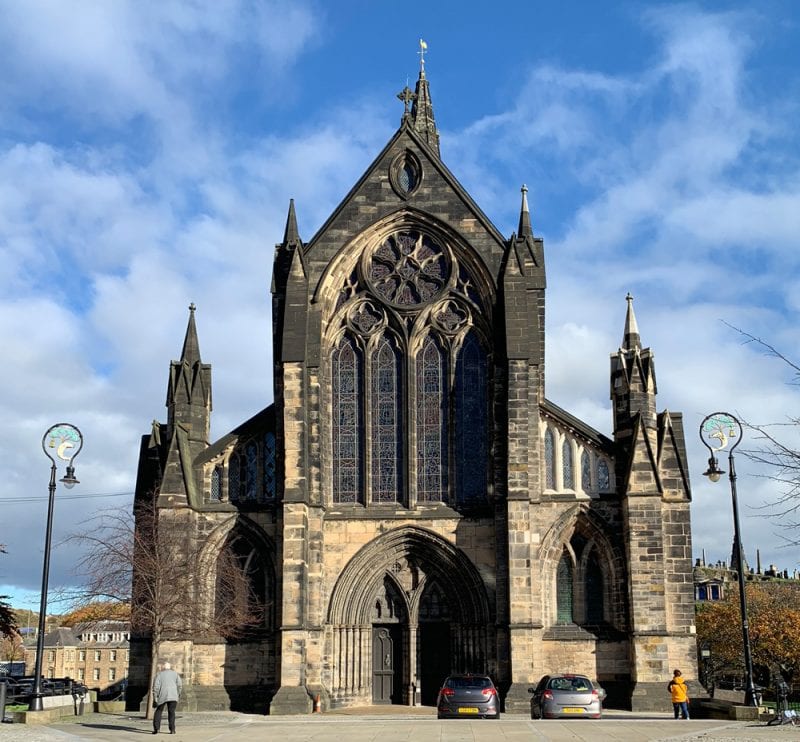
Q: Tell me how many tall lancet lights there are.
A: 4